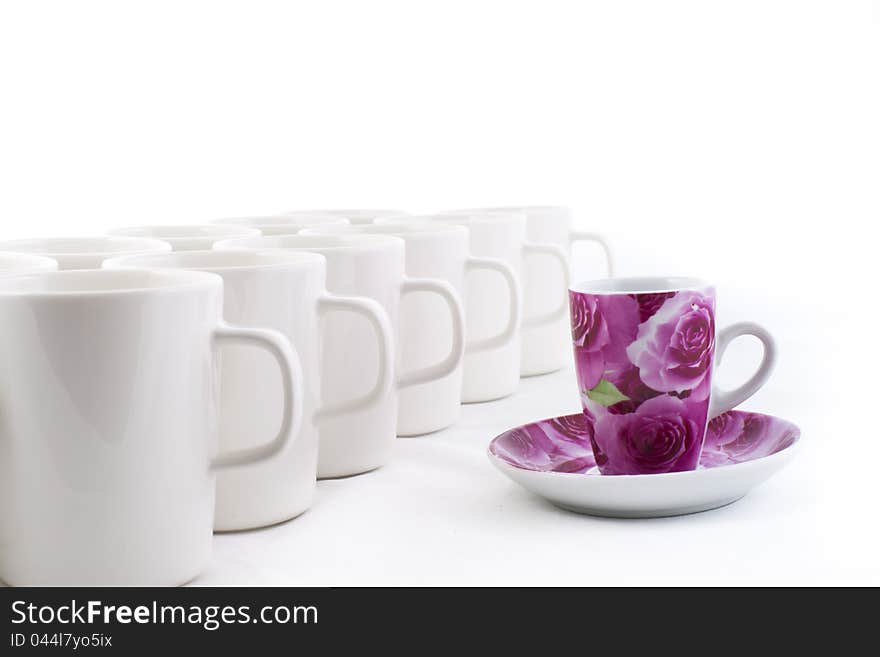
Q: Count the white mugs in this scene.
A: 11